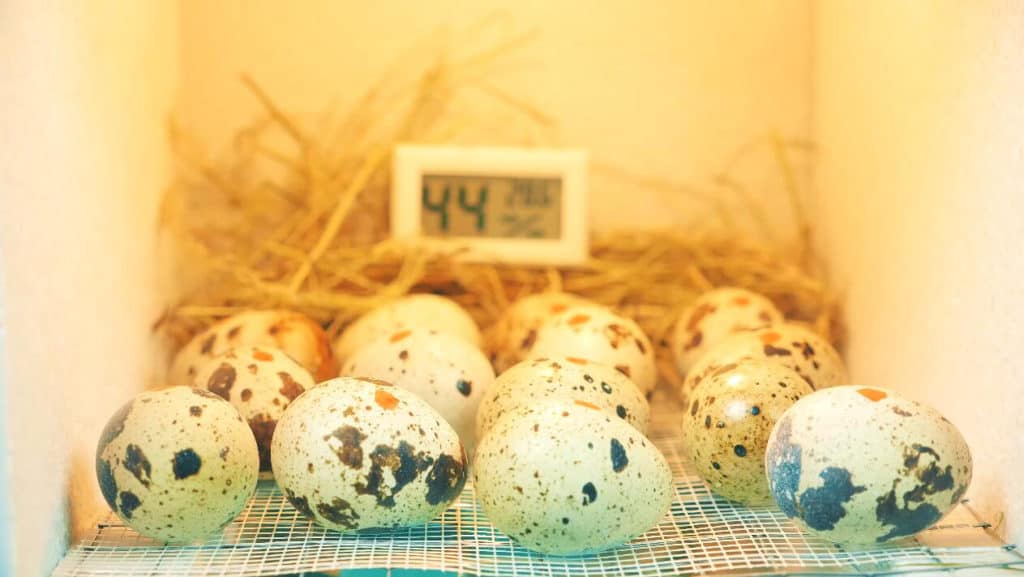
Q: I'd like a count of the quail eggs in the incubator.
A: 14